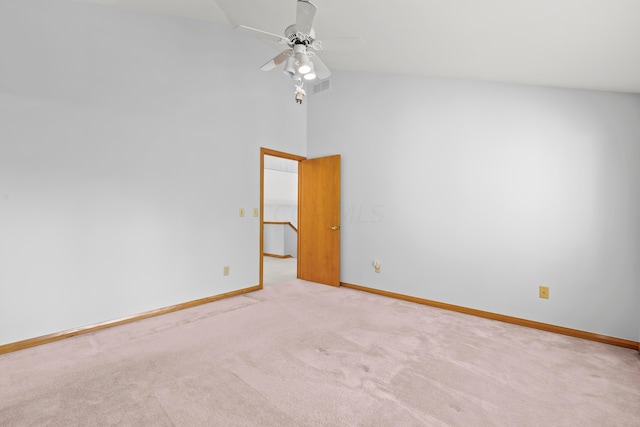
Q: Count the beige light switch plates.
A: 2